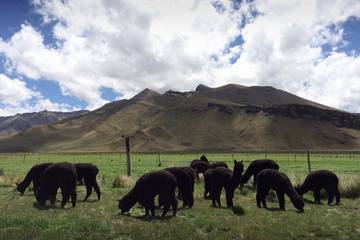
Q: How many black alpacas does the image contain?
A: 11